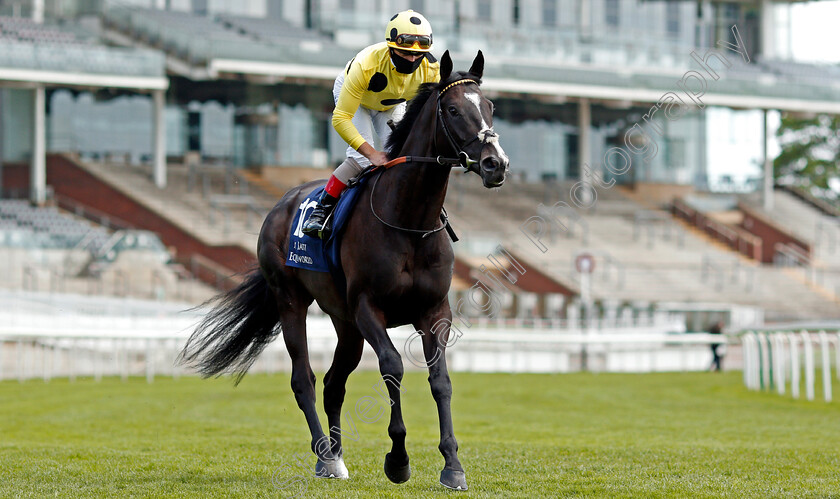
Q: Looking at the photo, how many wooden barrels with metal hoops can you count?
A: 0